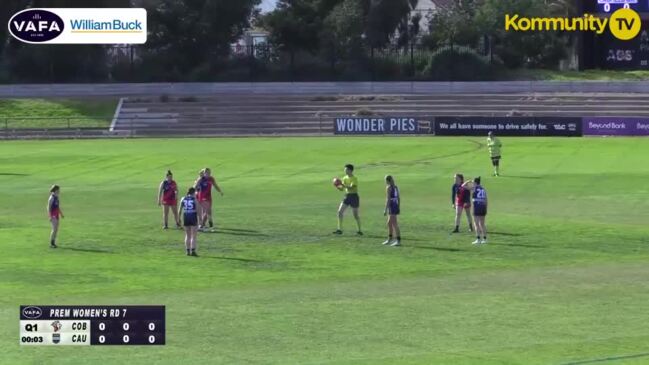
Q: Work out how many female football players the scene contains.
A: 8